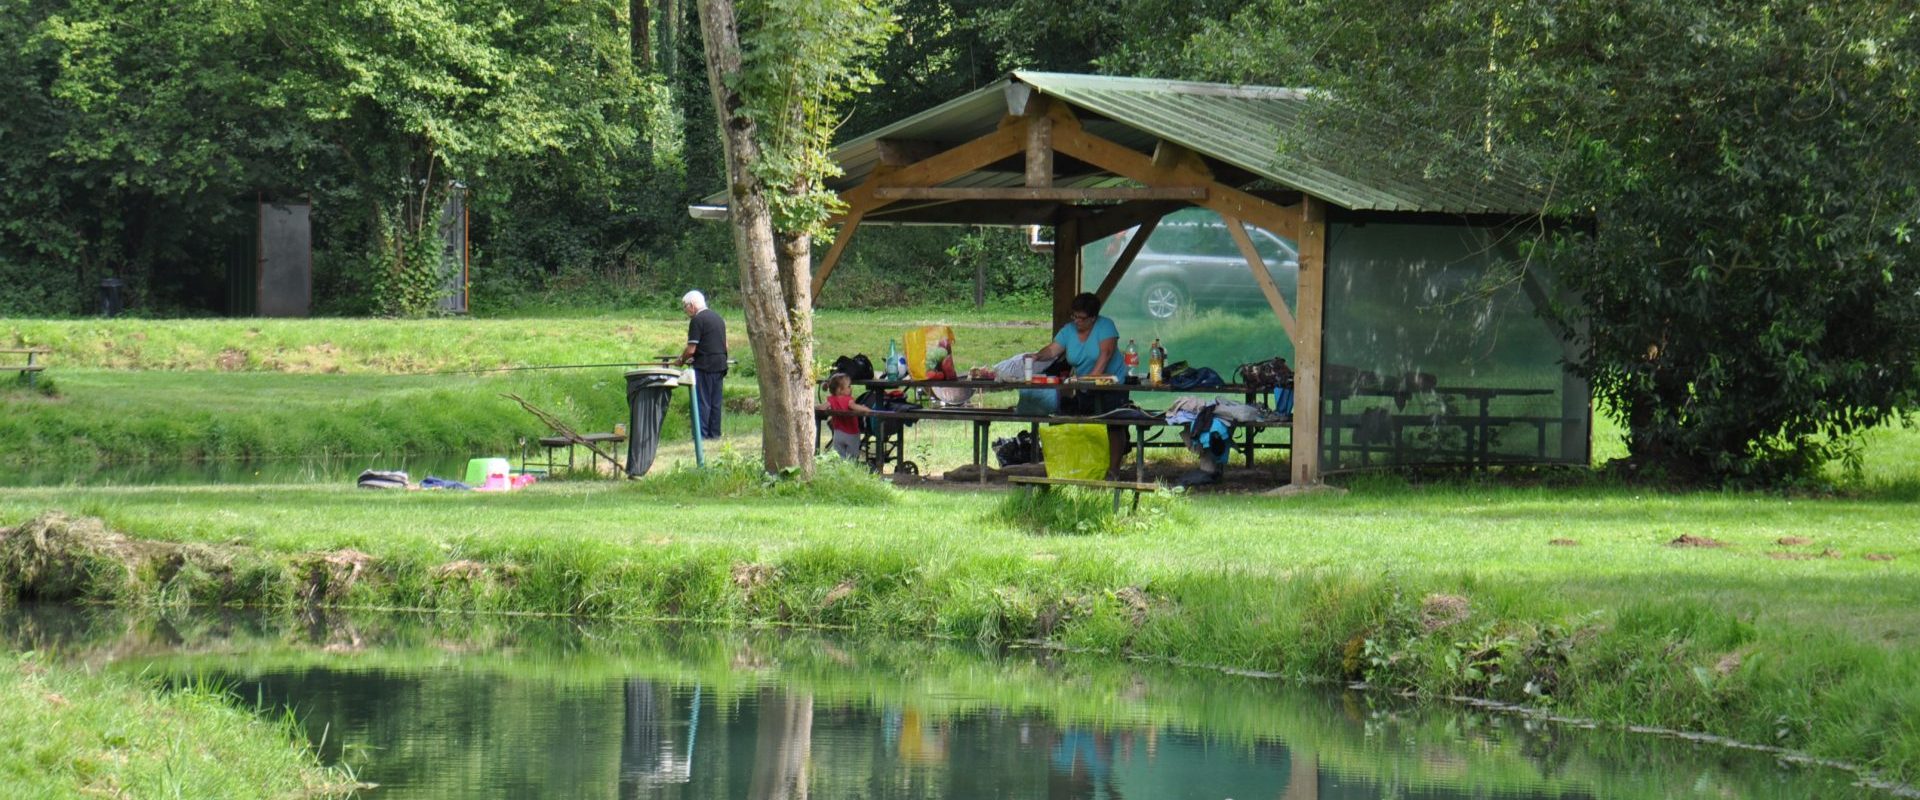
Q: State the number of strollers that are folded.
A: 0